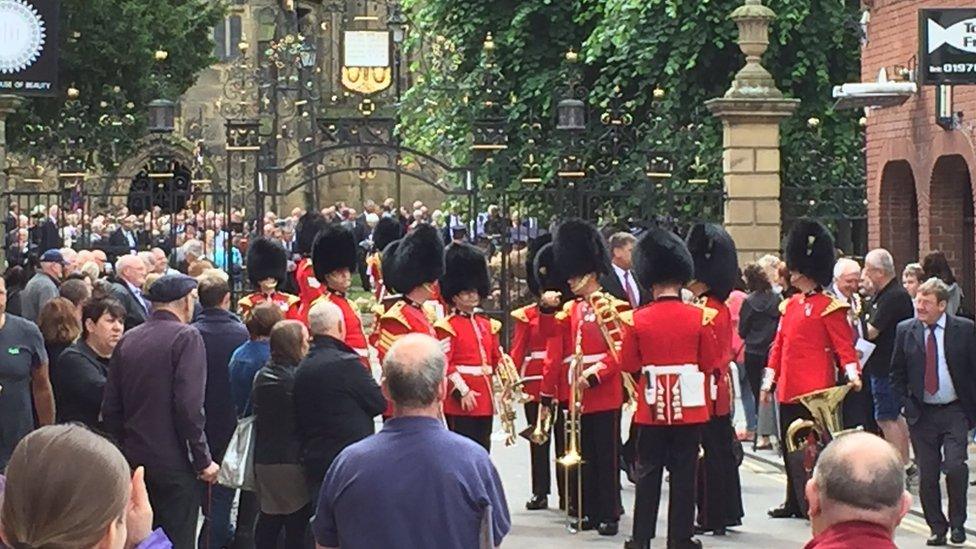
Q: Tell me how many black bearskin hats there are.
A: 13